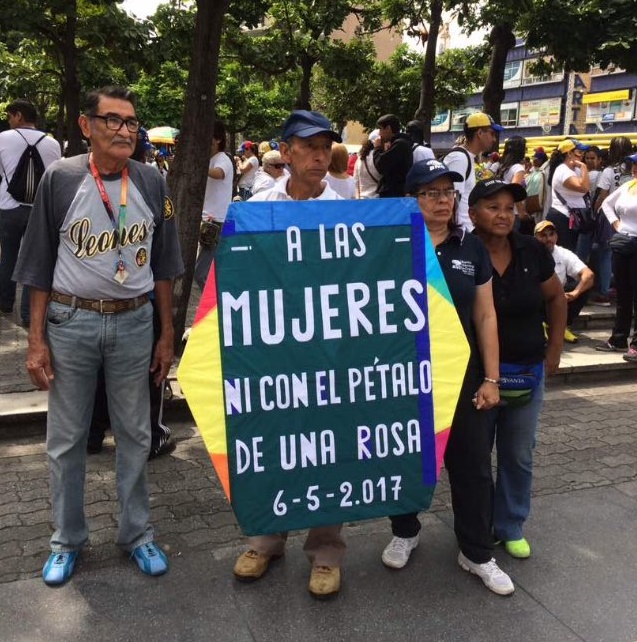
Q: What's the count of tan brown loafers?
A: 2